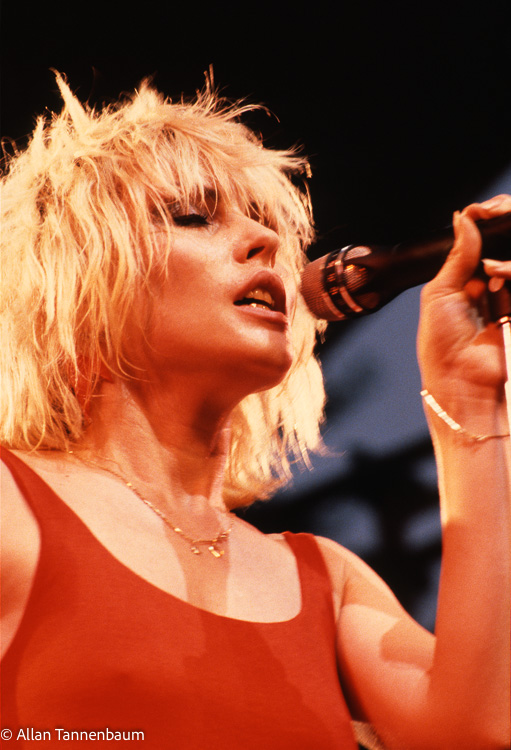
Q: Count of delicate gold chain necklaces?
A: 1